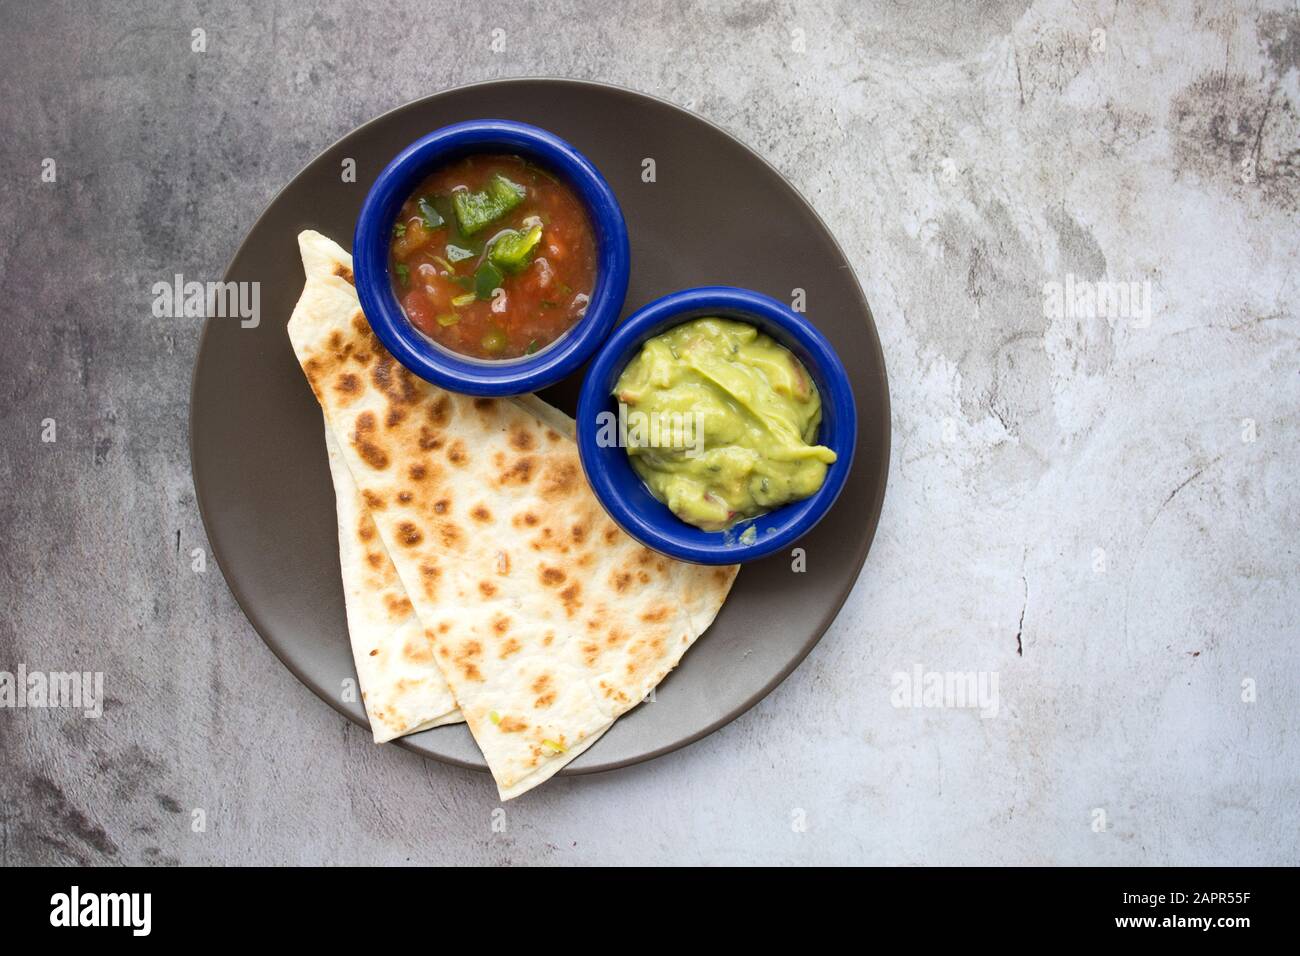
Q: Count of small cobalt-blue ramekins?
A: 2